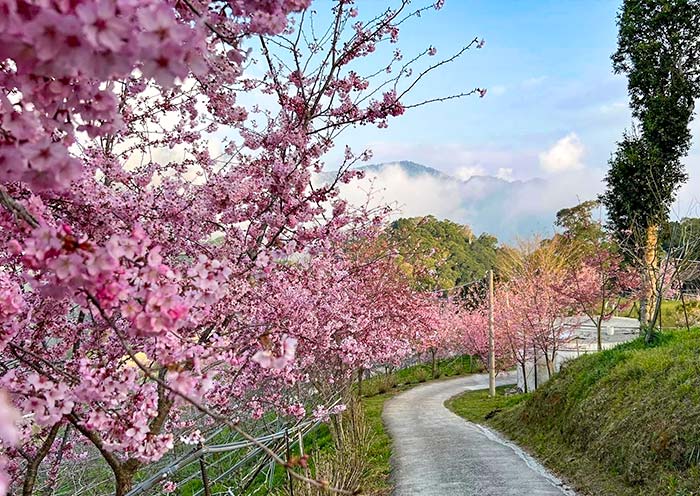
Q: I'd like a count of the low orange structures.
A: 0